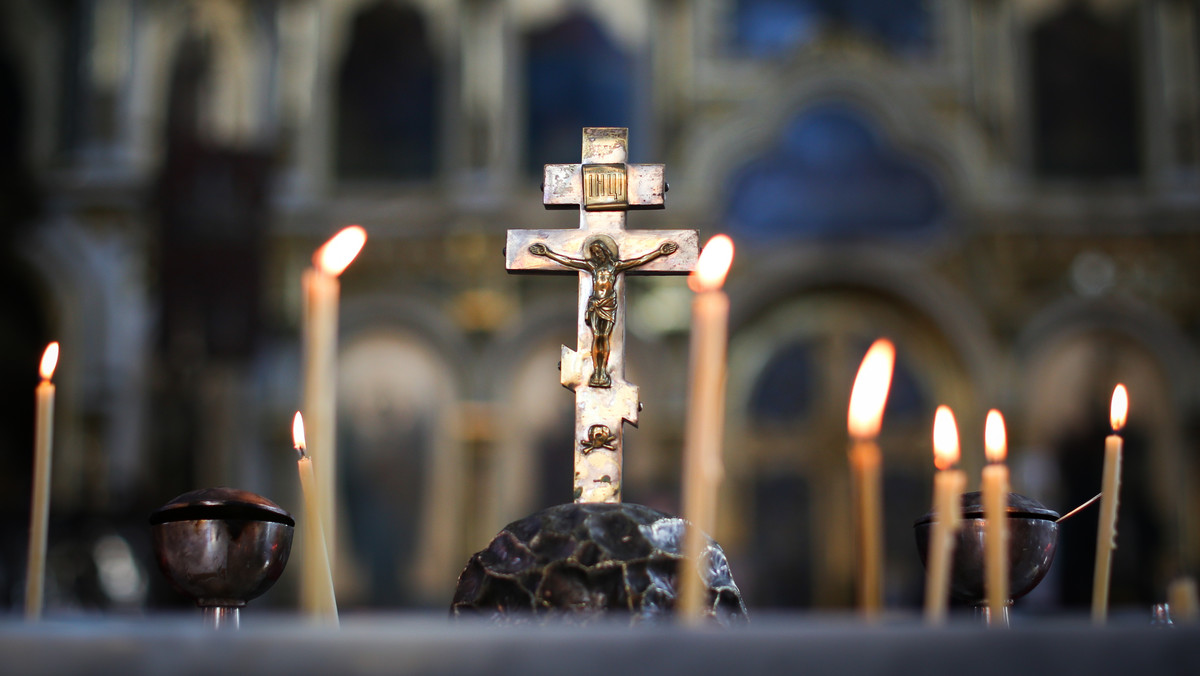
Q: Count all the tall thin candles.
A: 8